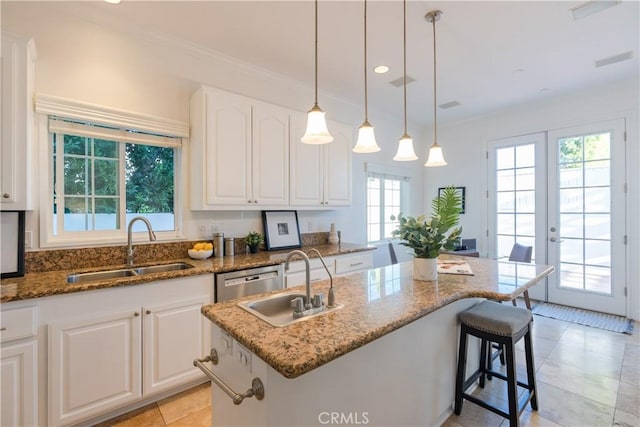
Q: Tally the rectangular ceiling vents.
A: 4